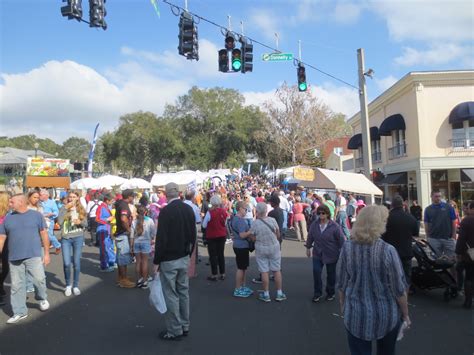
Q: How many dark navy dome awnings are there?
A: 4